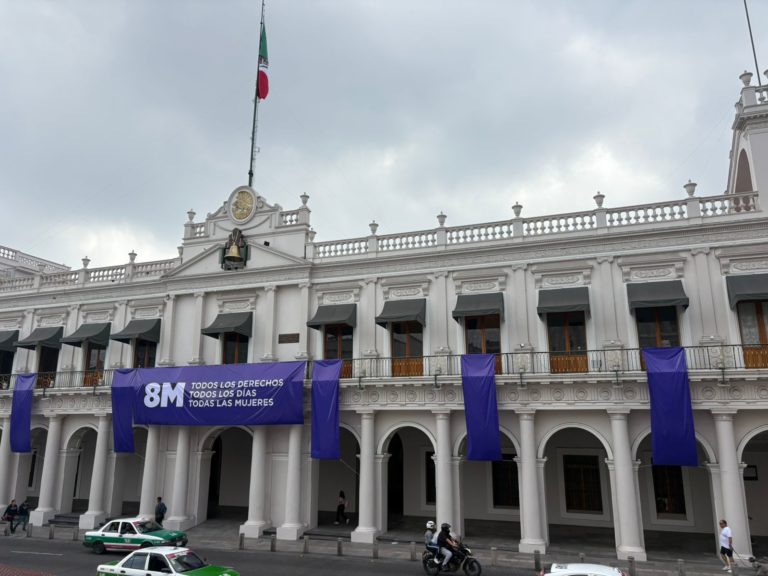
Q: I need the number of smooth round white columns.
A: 12